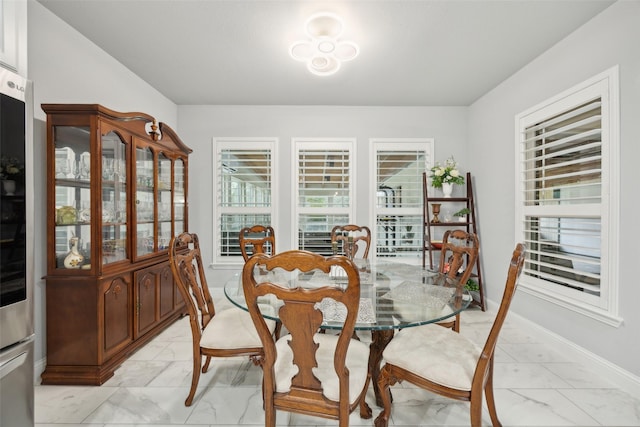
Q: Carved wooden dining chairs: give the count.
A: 6